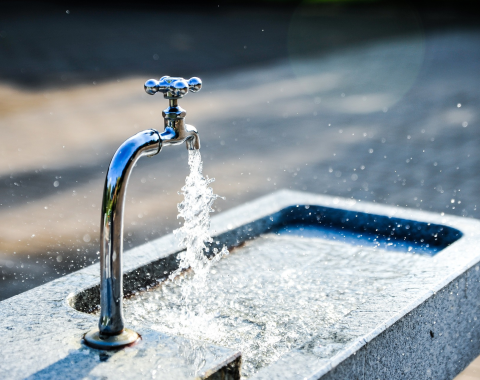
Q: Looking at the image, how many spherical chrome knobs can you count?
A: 4